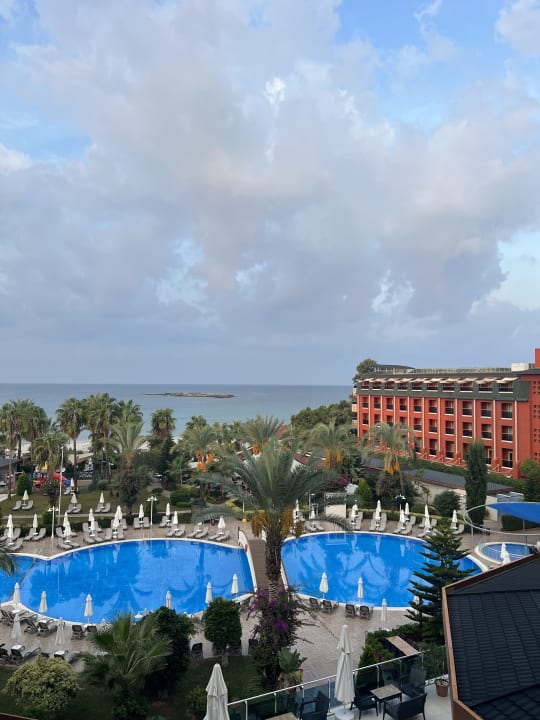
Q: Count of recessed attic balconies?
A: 10